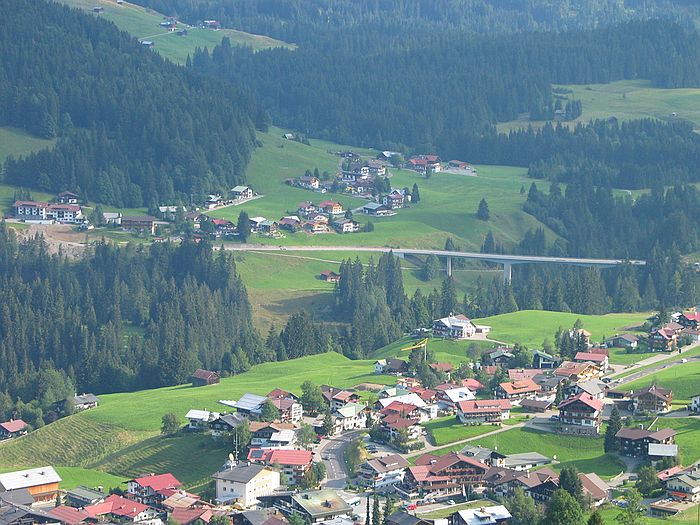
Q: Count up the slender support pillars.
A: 2